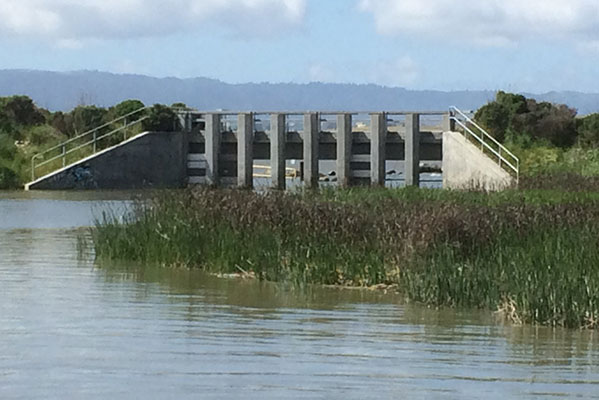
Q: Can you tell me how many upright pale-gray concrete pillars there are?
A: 7